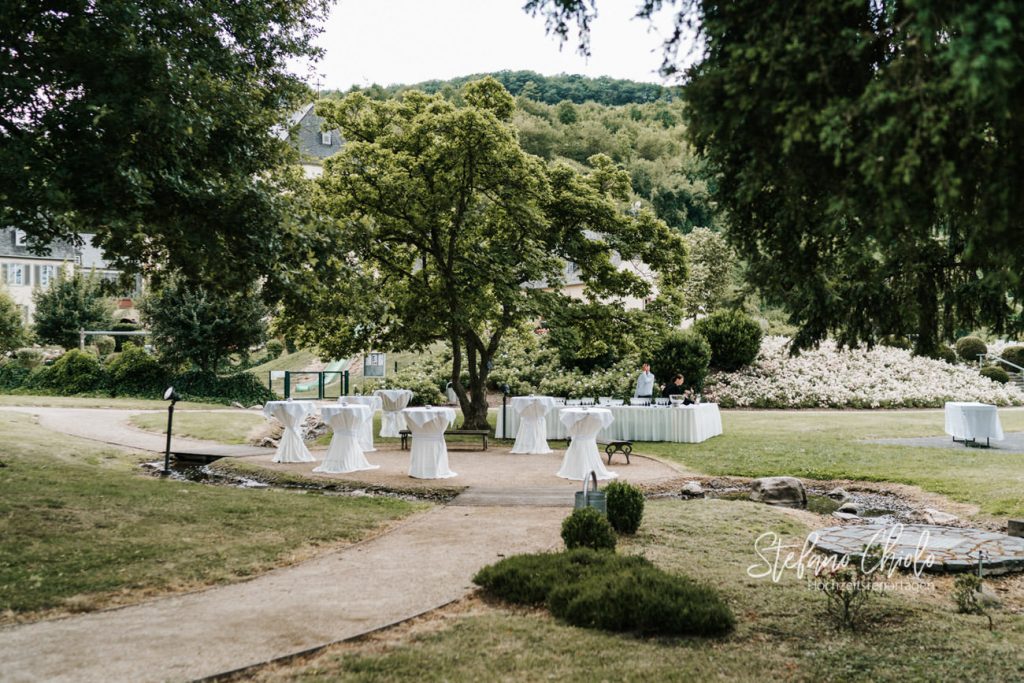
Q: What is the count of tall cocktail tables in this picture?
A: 7